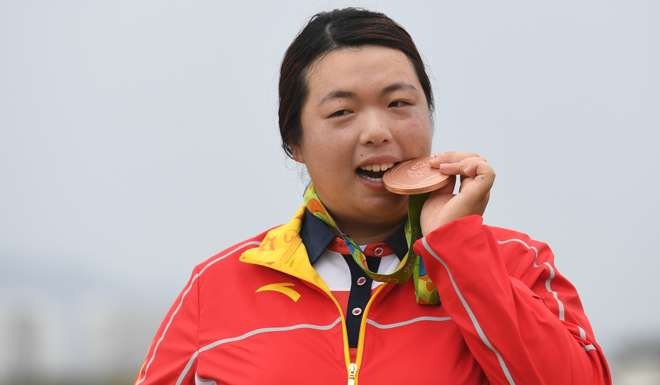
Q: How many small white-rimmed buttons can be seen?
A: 3